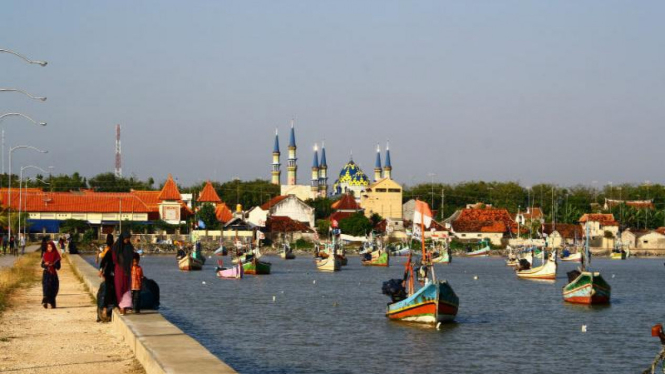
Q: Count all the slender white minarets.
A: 6